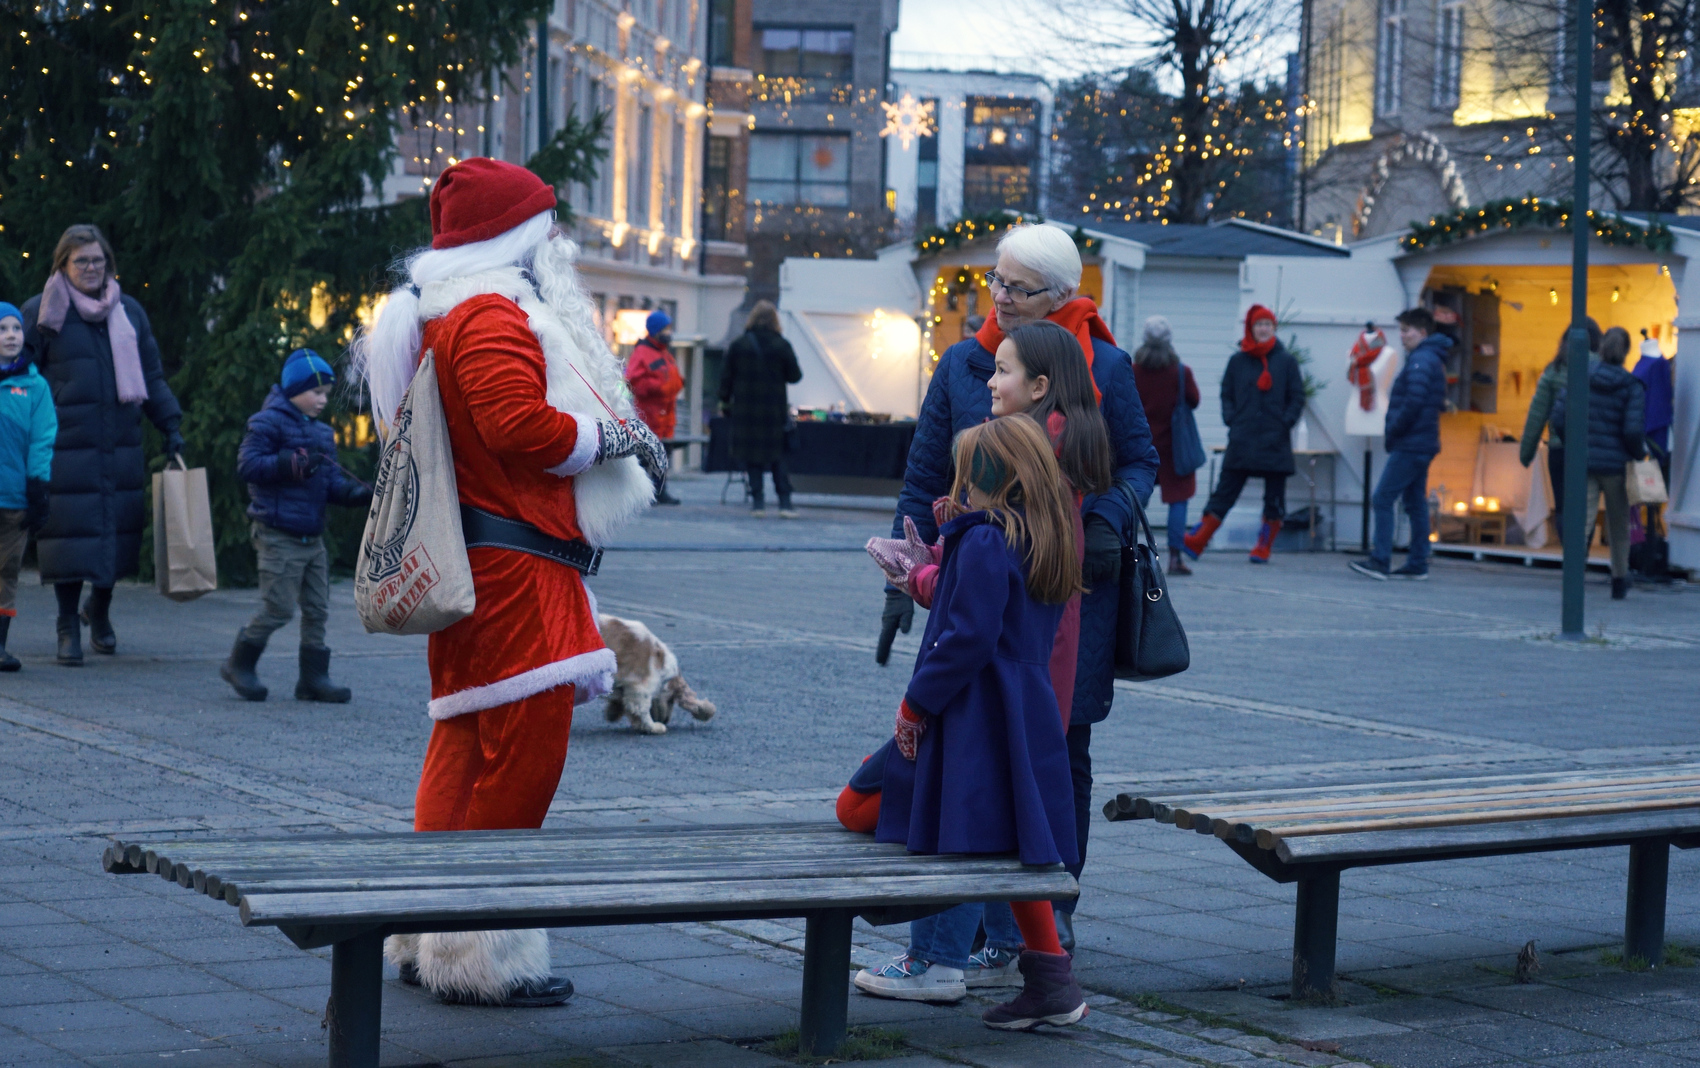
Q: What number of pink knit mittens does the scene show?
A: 2